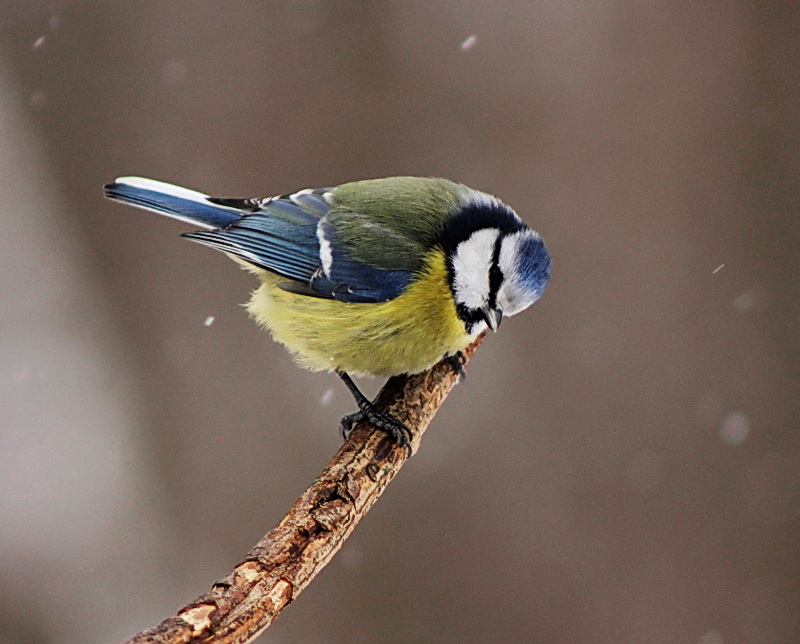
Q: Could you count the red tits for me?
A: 0